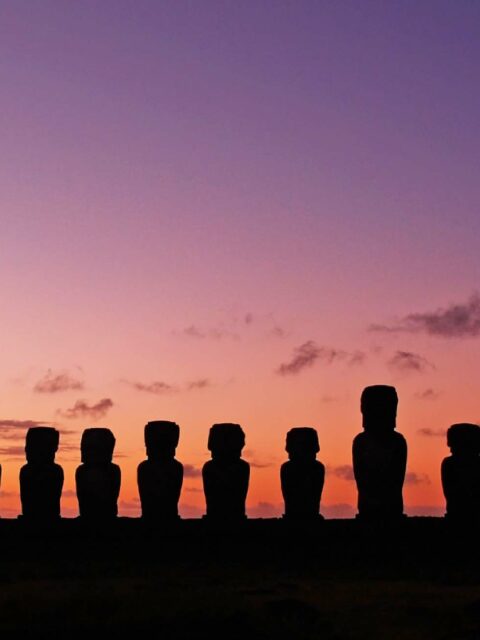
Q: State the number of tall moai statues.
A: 1